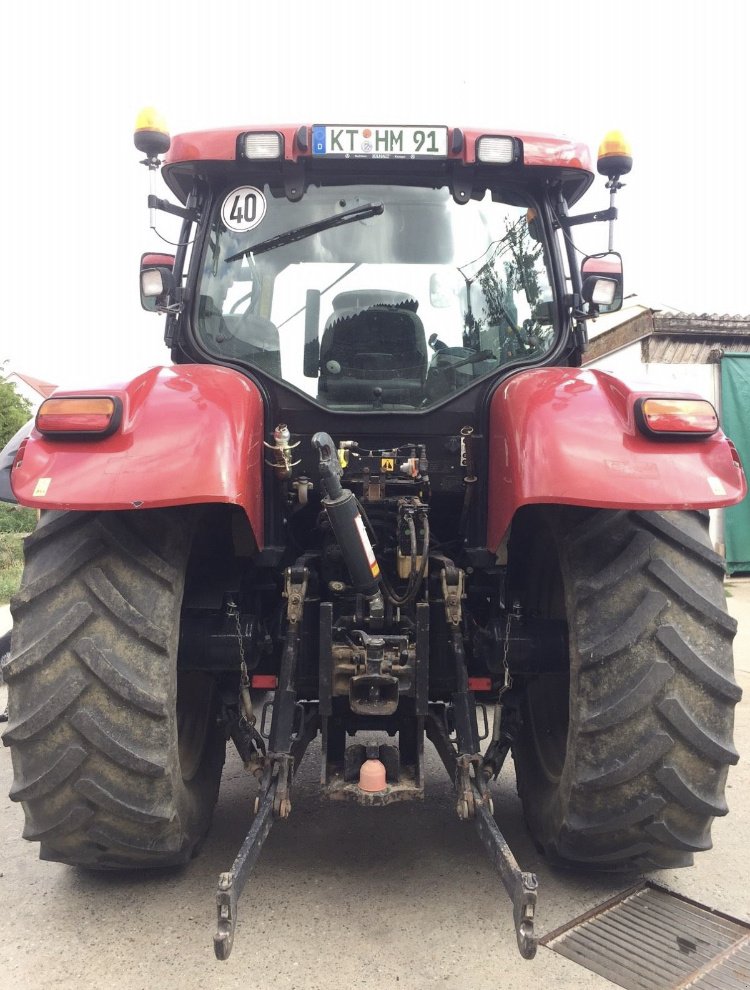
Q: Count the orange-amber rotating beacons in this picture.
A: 2